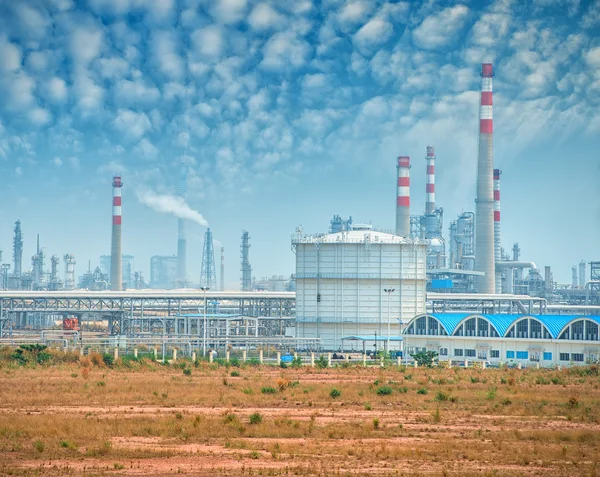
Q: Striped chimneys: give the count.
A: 5